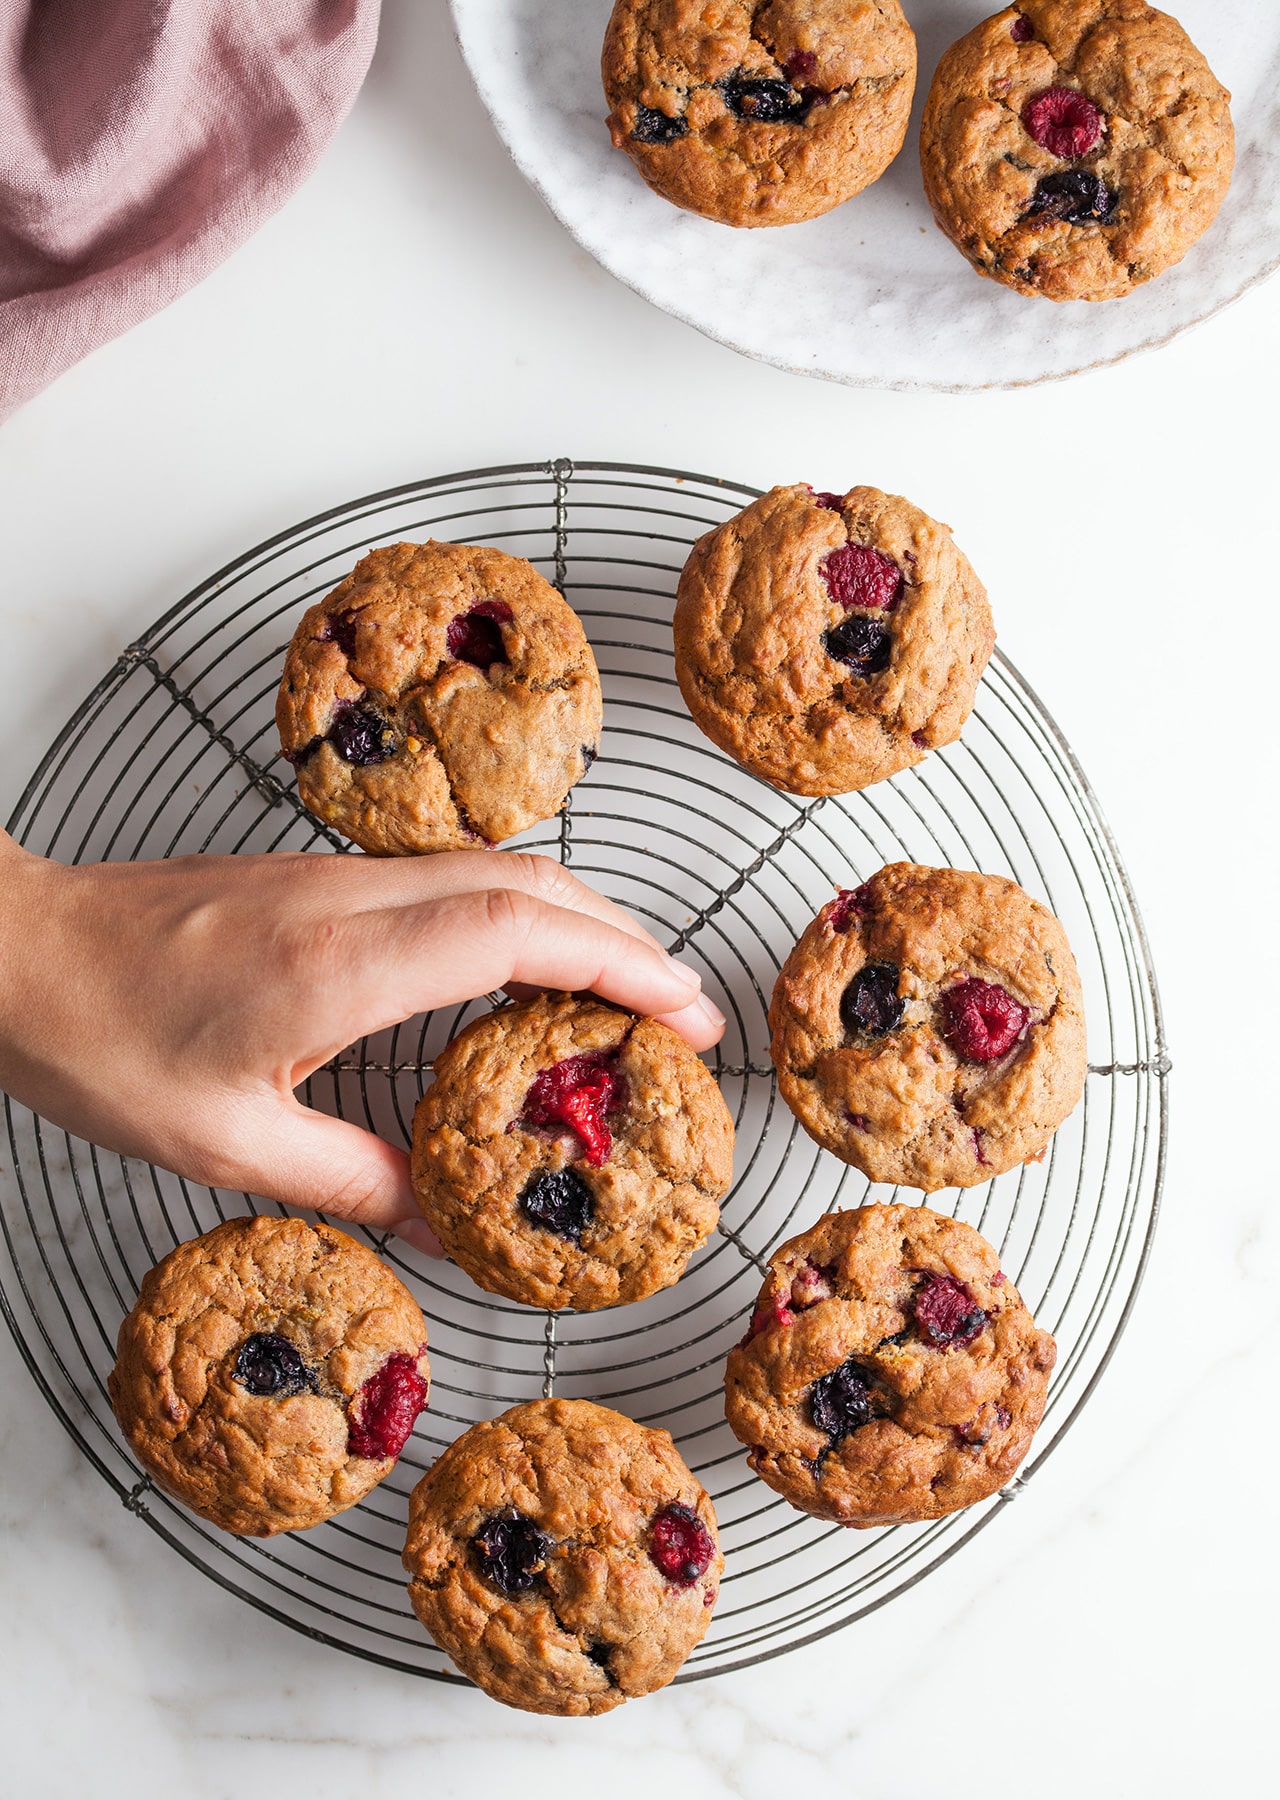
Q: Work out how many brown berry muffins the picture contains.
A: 9